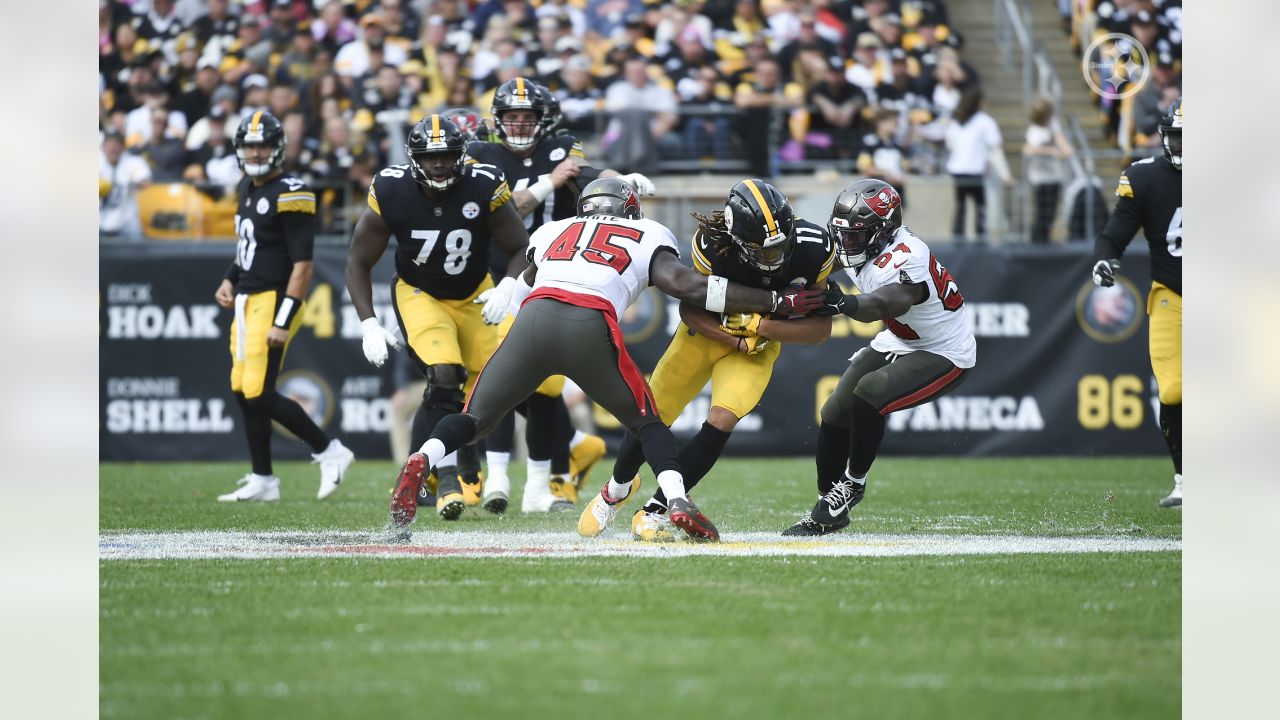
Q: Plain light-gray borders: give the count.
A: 2